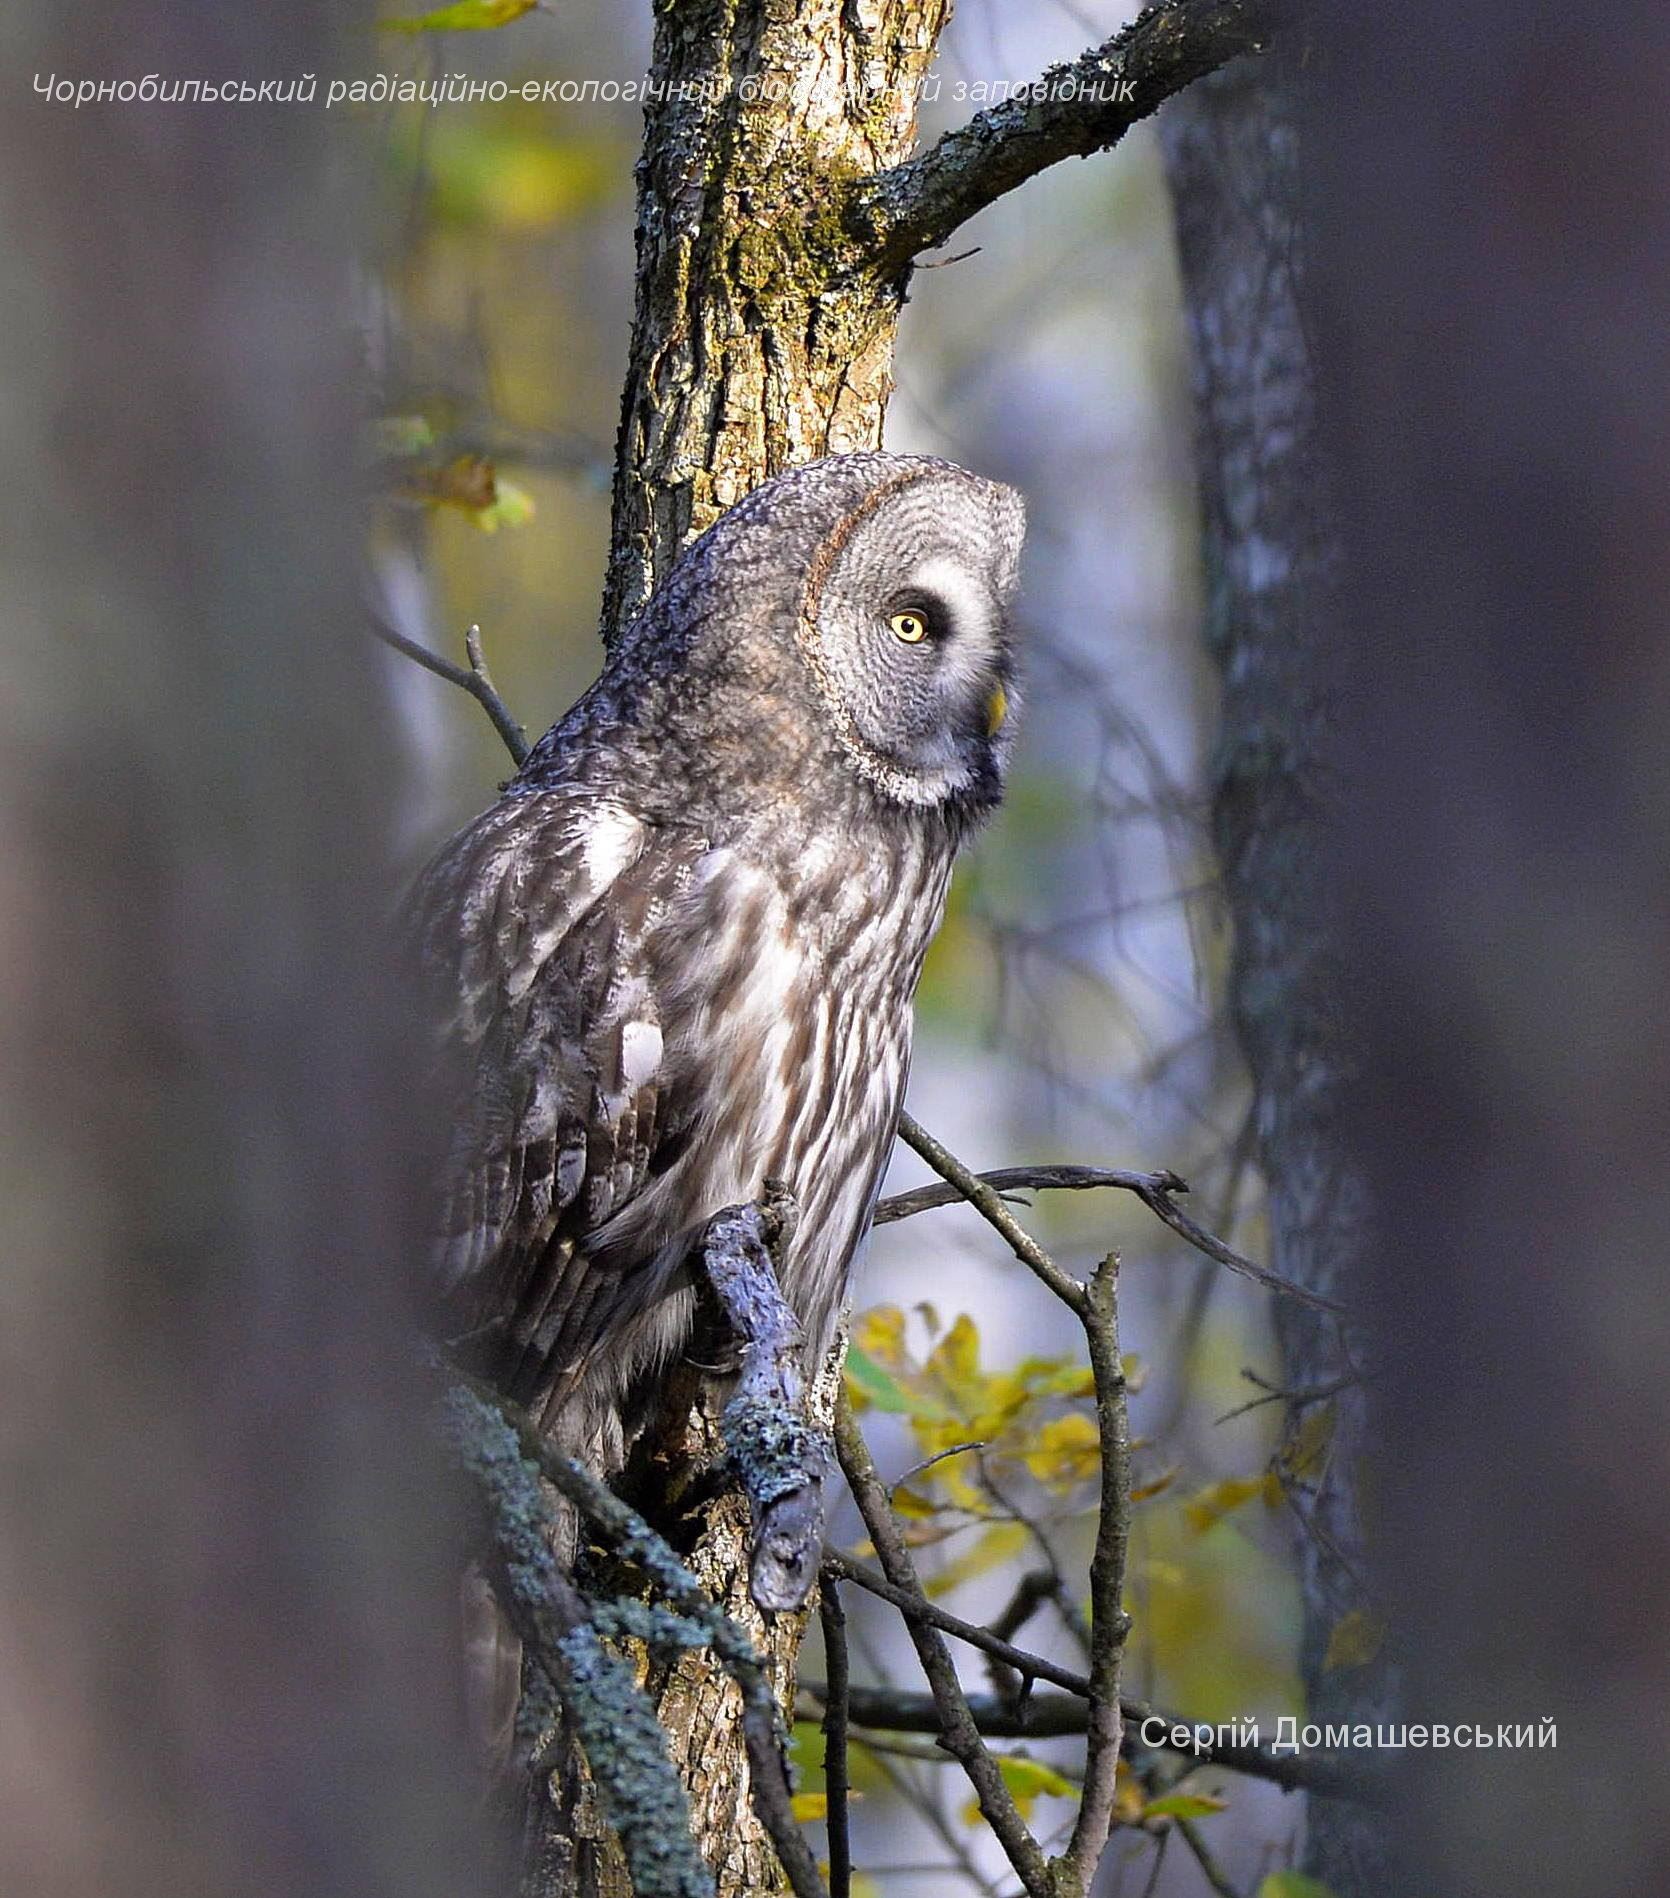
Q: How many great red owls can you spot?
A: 0